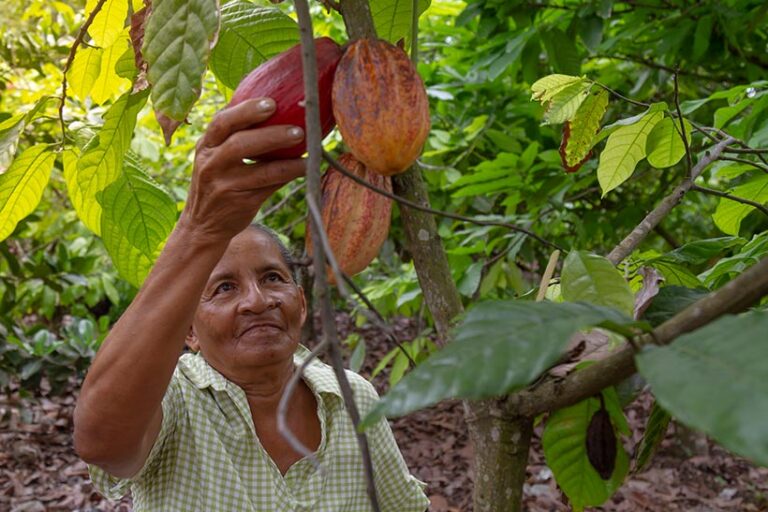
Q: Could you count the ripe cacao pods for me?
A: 3